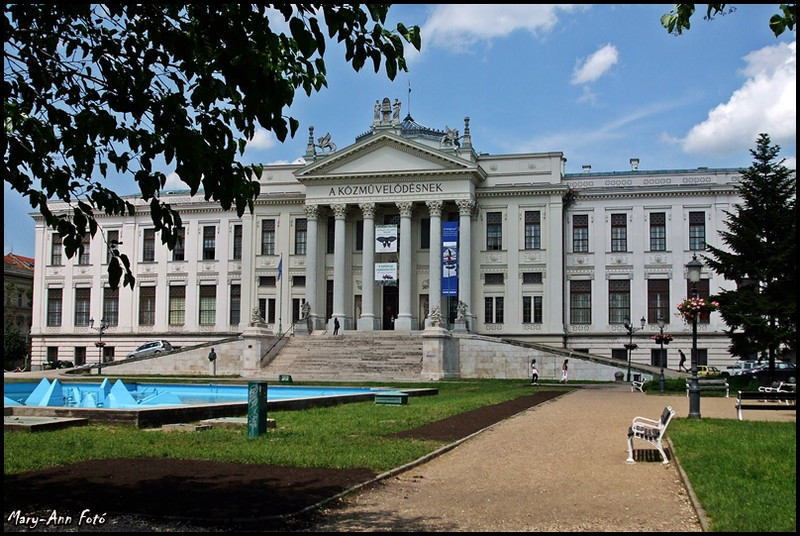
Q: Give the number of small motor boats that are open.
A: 0